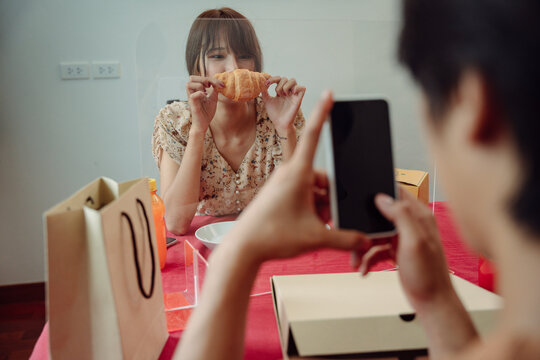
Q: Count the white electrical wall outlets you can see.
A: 2